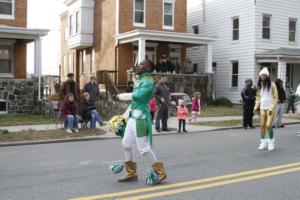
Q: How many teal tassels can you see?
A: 2